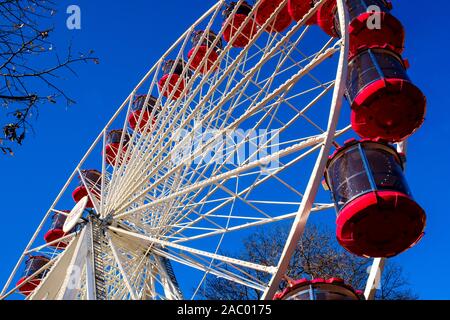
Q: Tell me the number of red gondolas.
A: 15